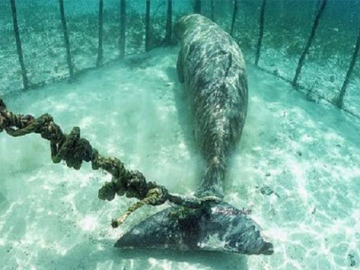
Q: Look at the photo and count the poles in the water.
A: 12